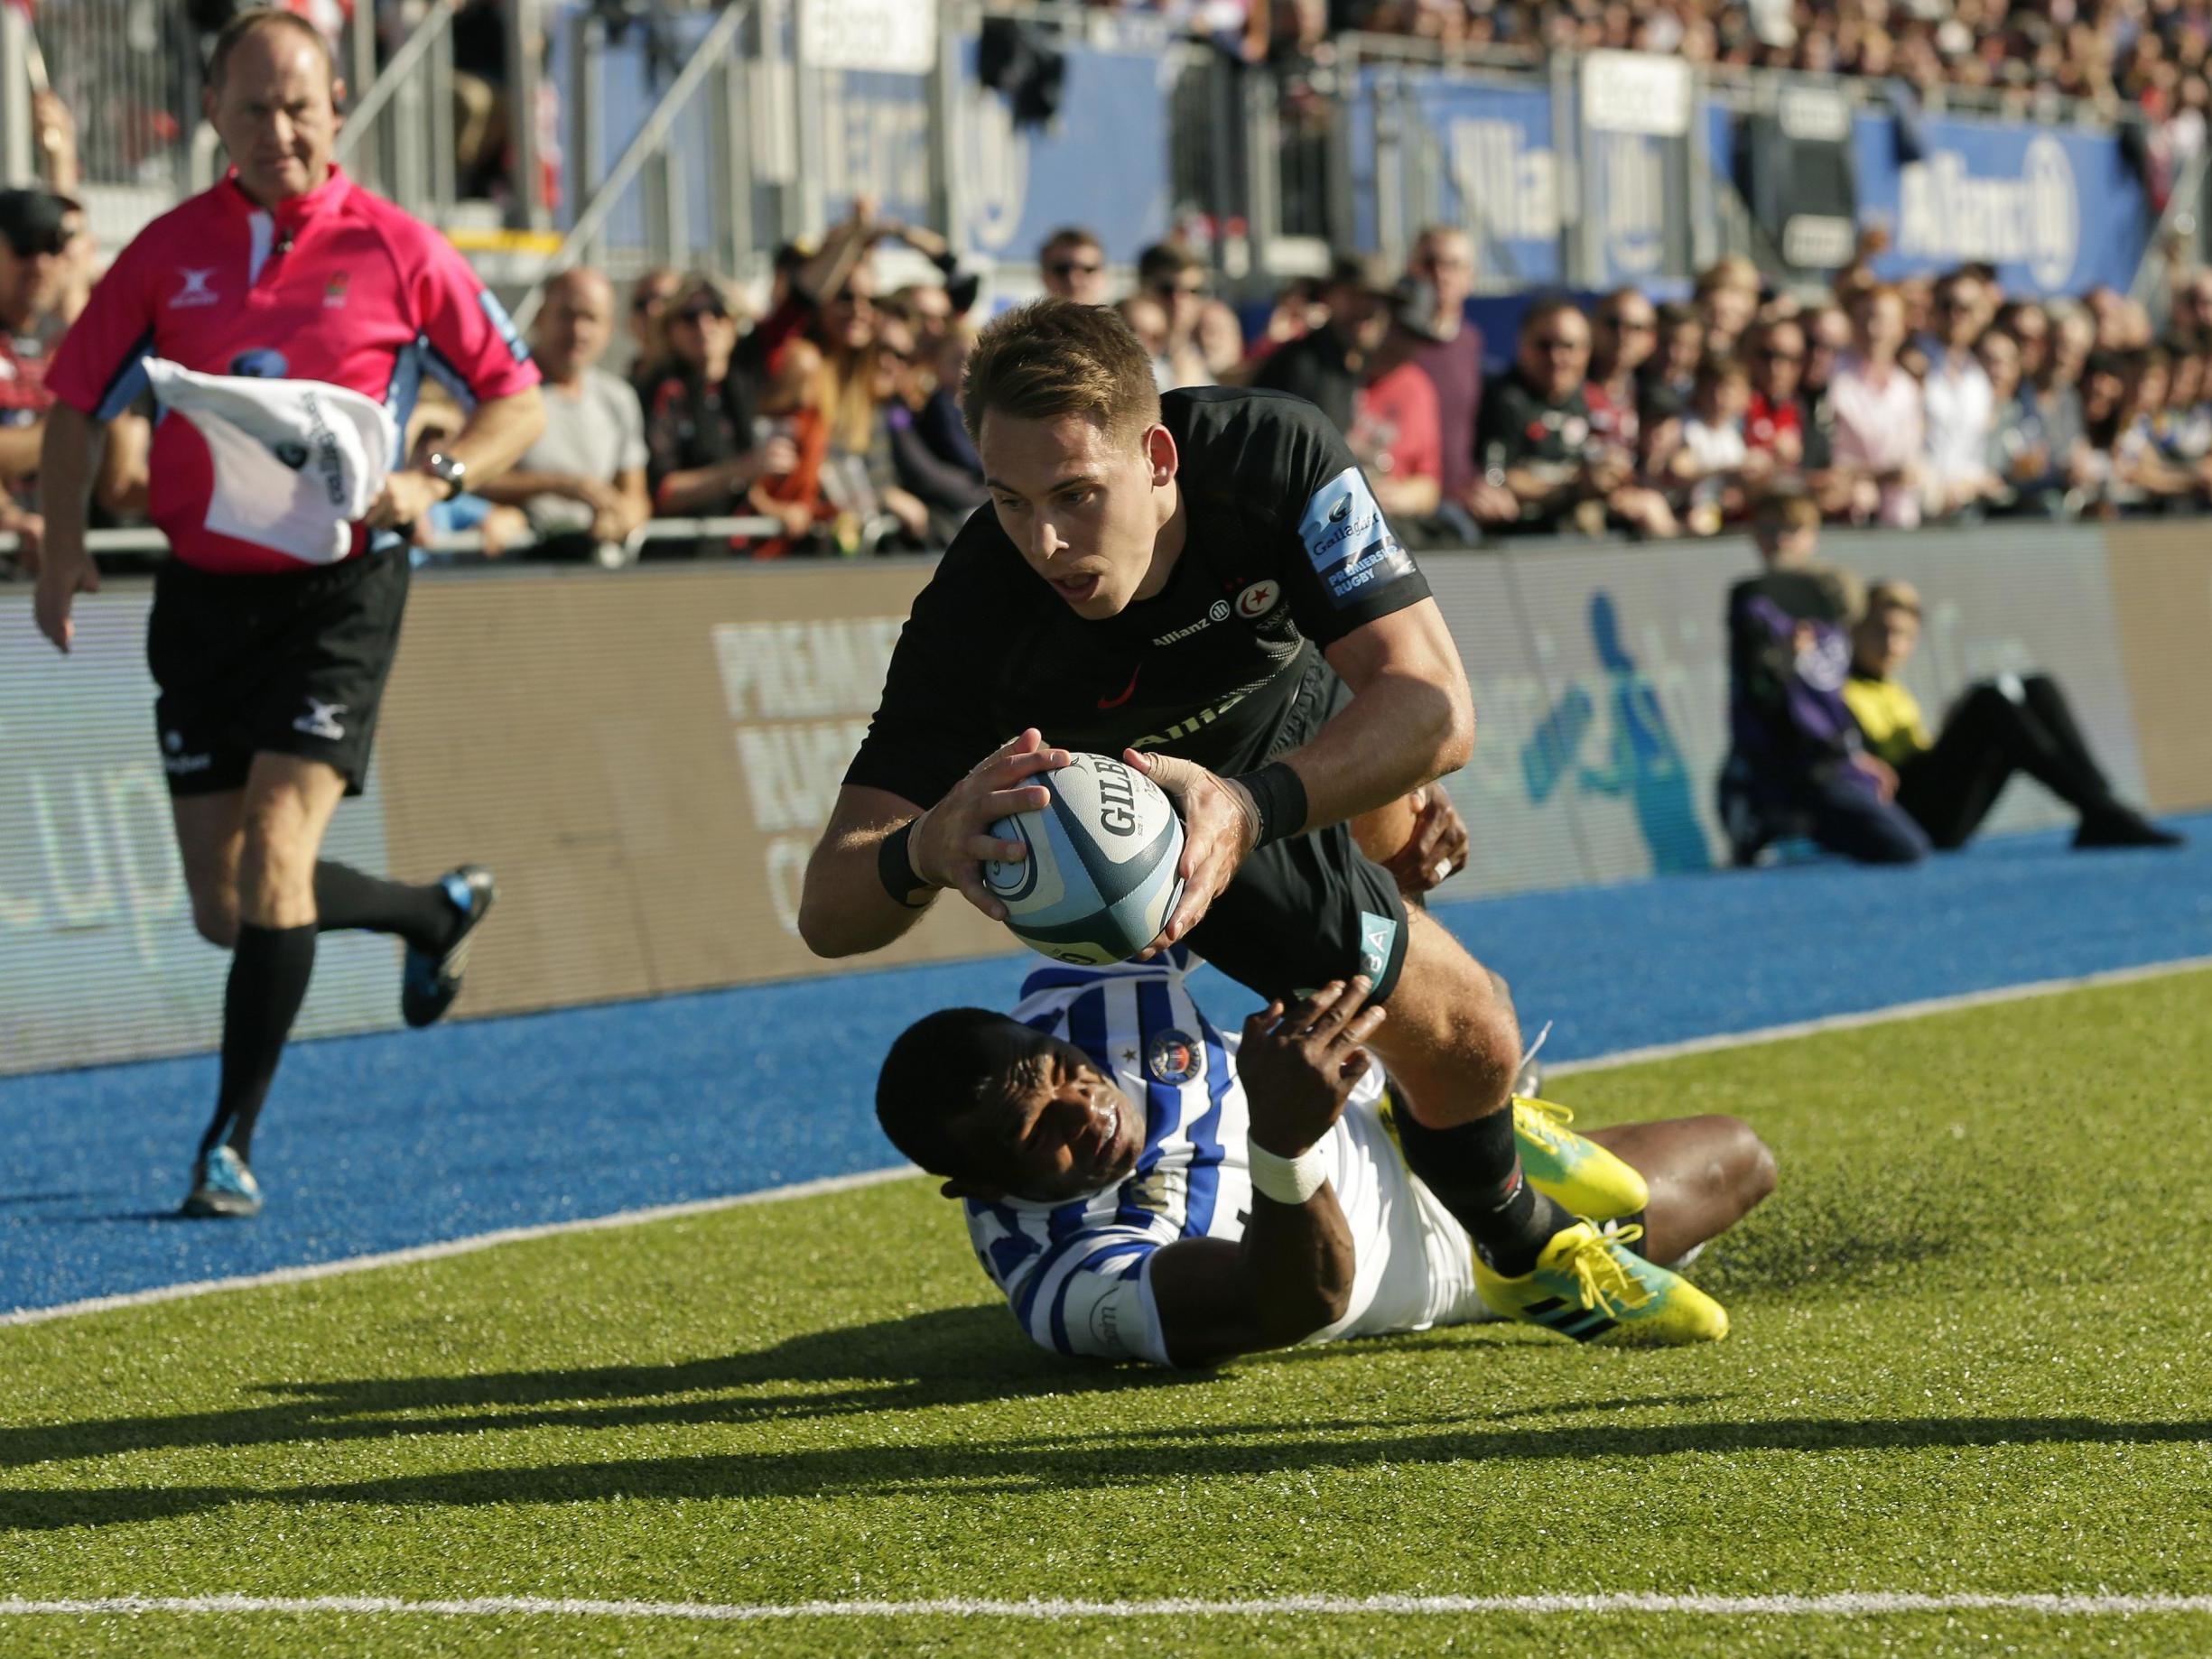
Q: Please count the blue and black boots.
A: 2